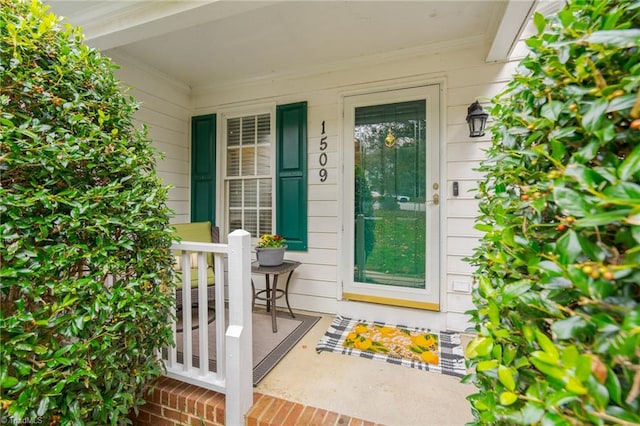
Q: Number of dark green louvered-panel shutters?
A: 2